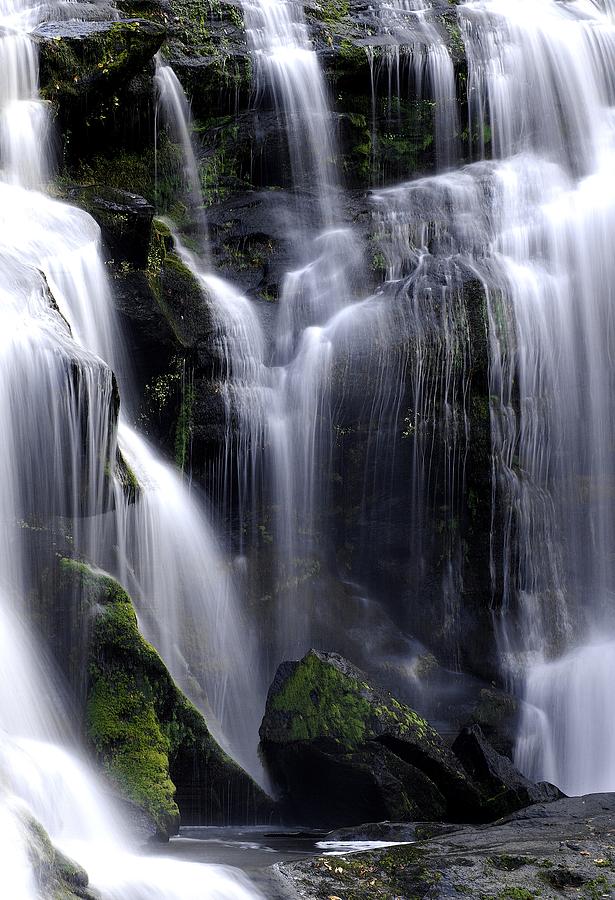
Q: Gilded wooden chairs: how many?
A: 0